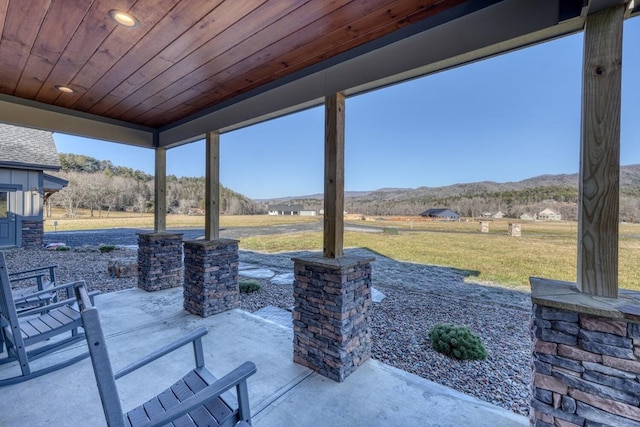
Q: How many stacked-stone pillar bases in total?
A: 4